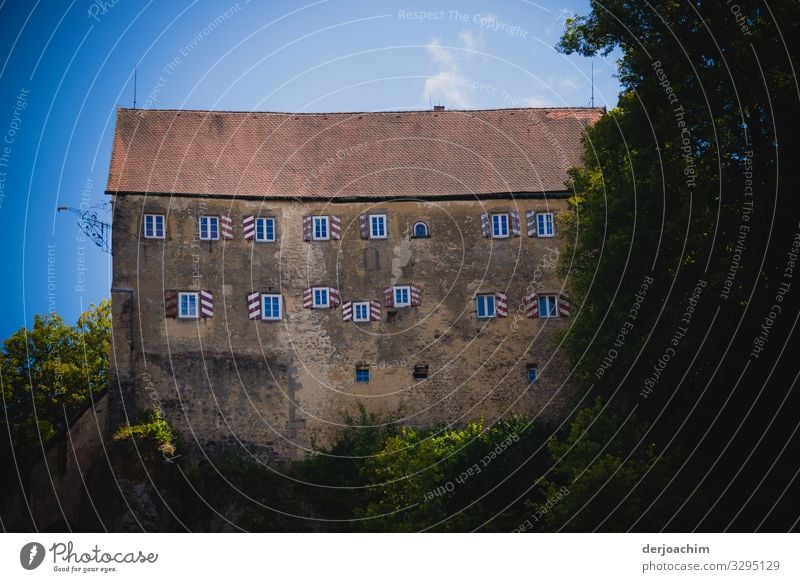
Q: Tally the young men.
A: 0